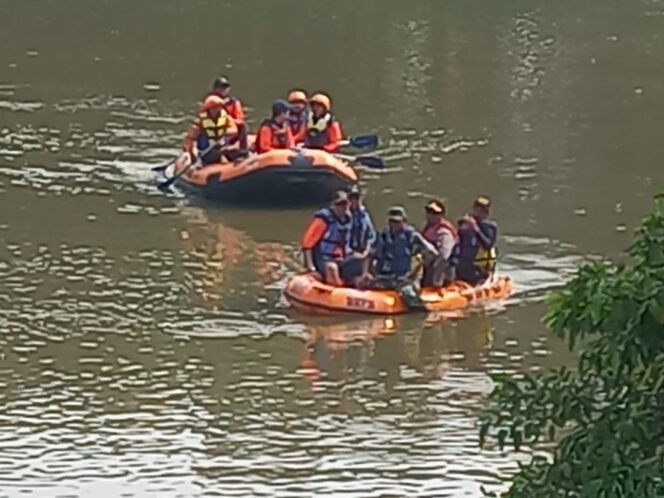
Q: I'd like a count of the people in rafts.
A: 10